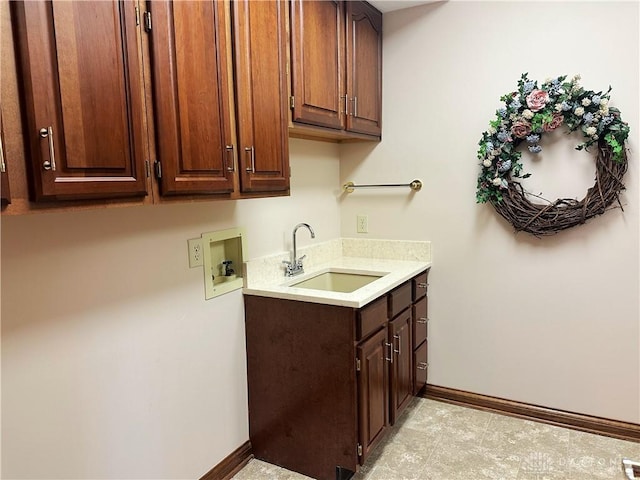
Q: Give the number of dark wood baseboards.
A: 2